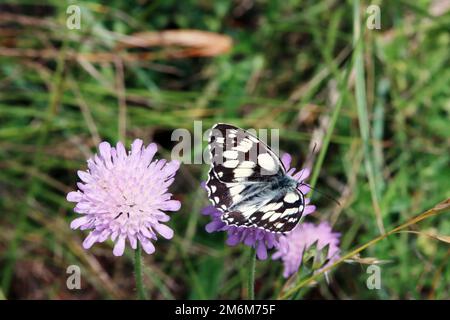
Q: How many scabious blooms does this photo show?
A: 3